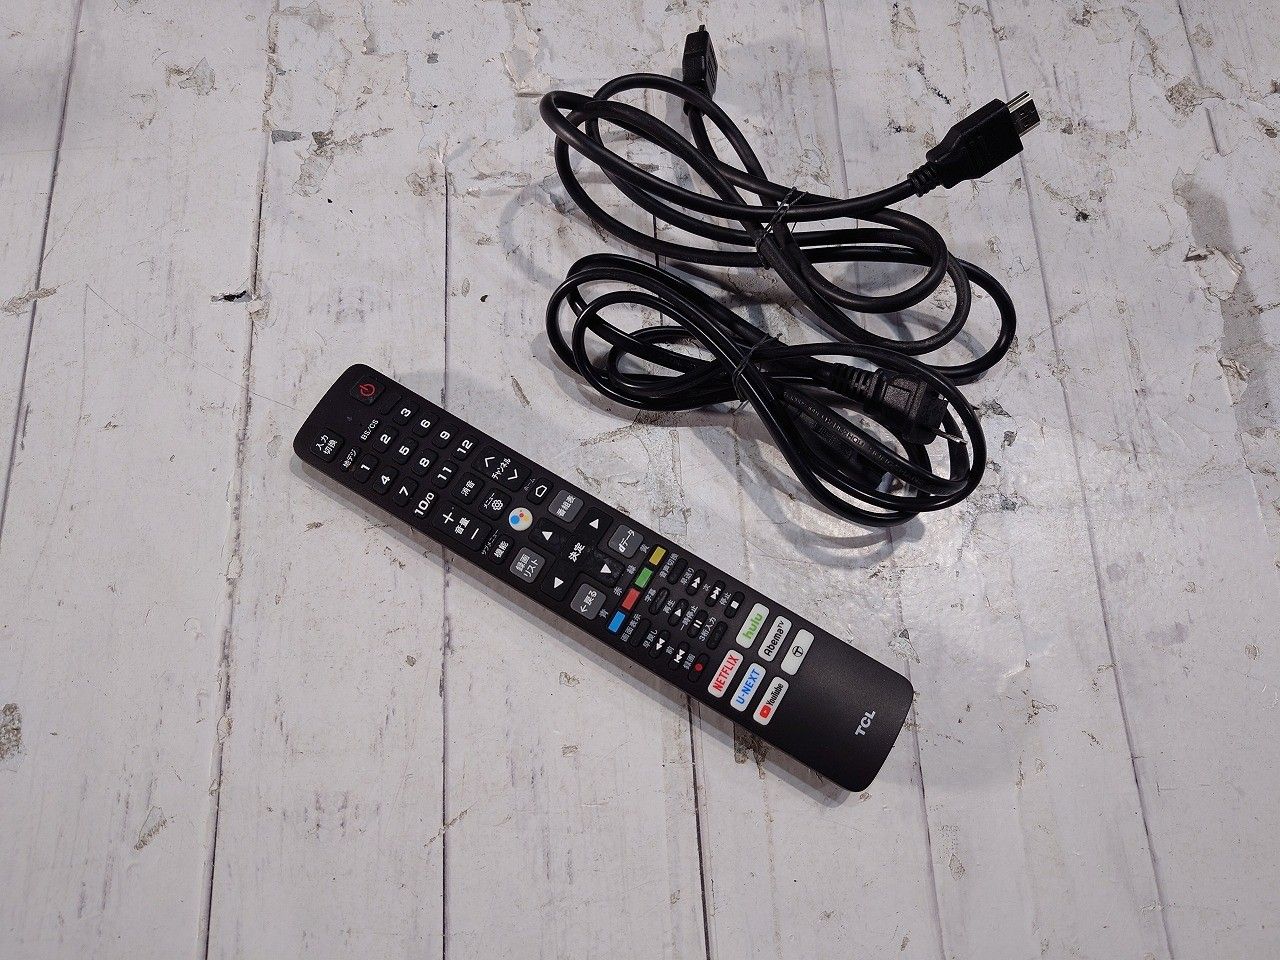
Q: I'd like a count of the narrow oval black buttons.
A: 12